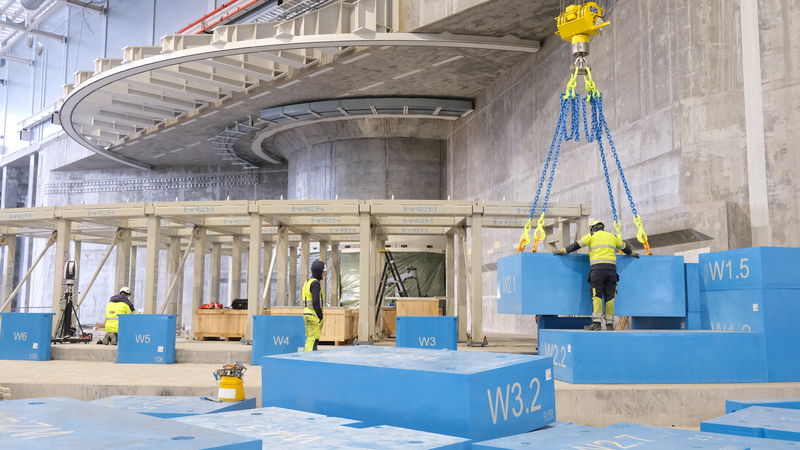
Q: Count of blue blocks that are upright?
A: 4